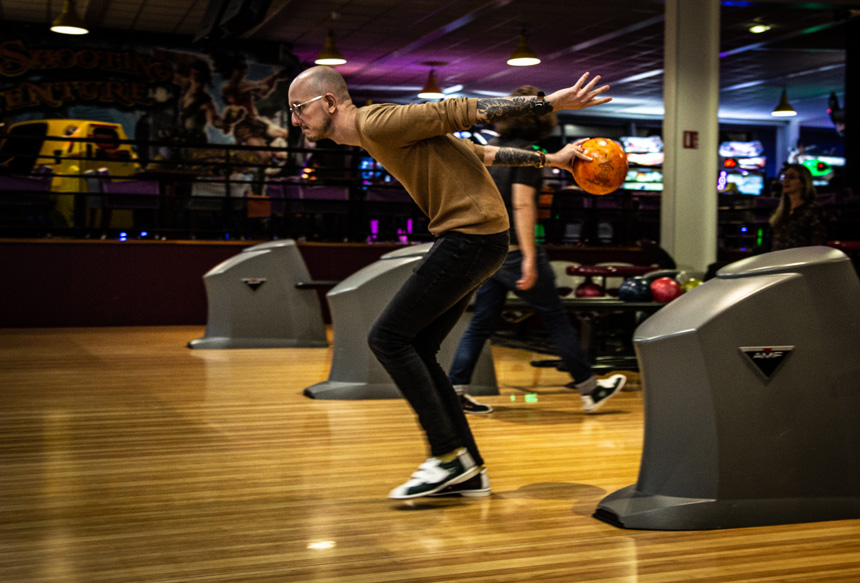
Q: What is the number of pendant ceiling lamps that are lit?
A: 5